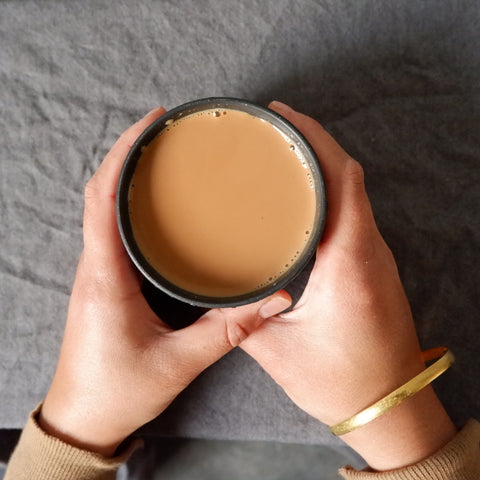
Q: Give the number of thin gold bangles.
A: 1